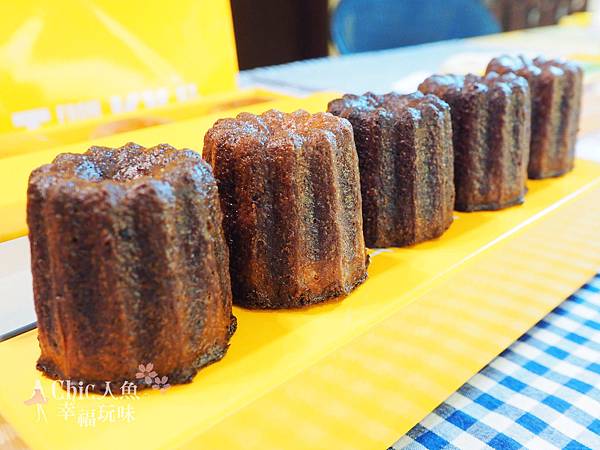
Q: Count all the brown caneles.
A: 5